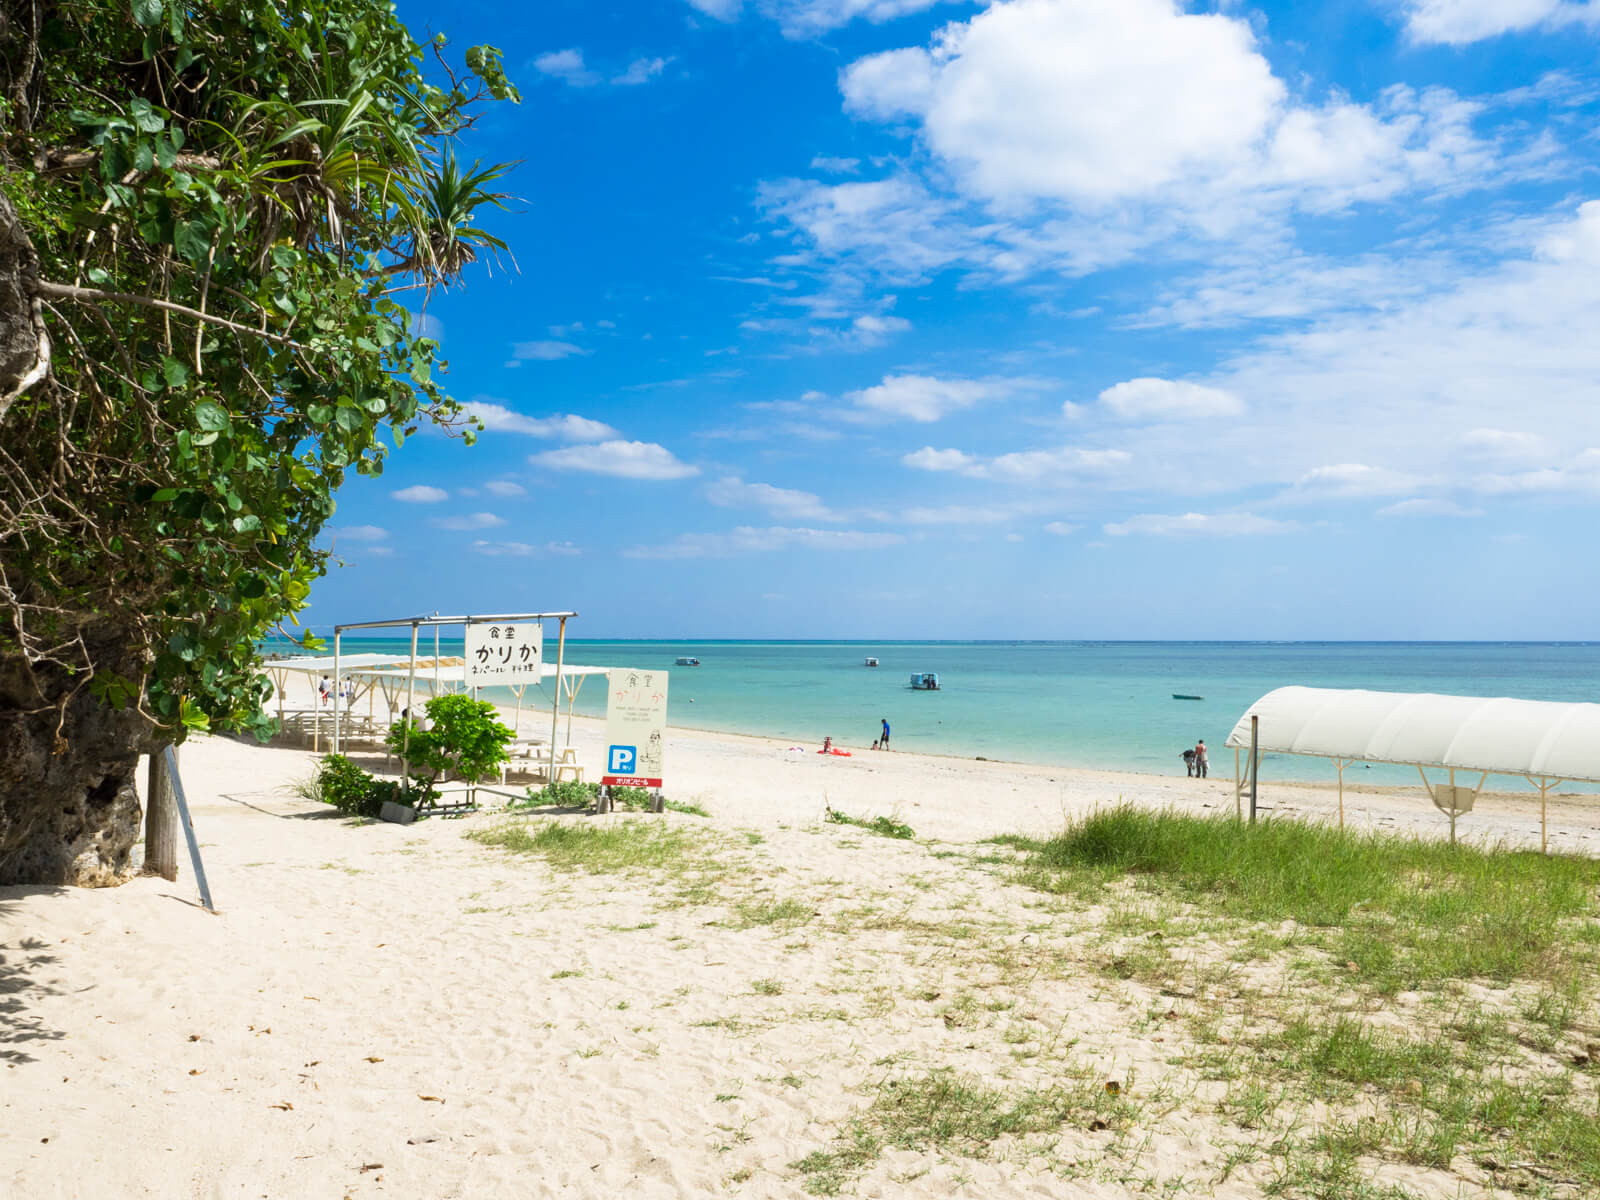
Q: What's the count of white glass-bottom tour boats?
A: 3